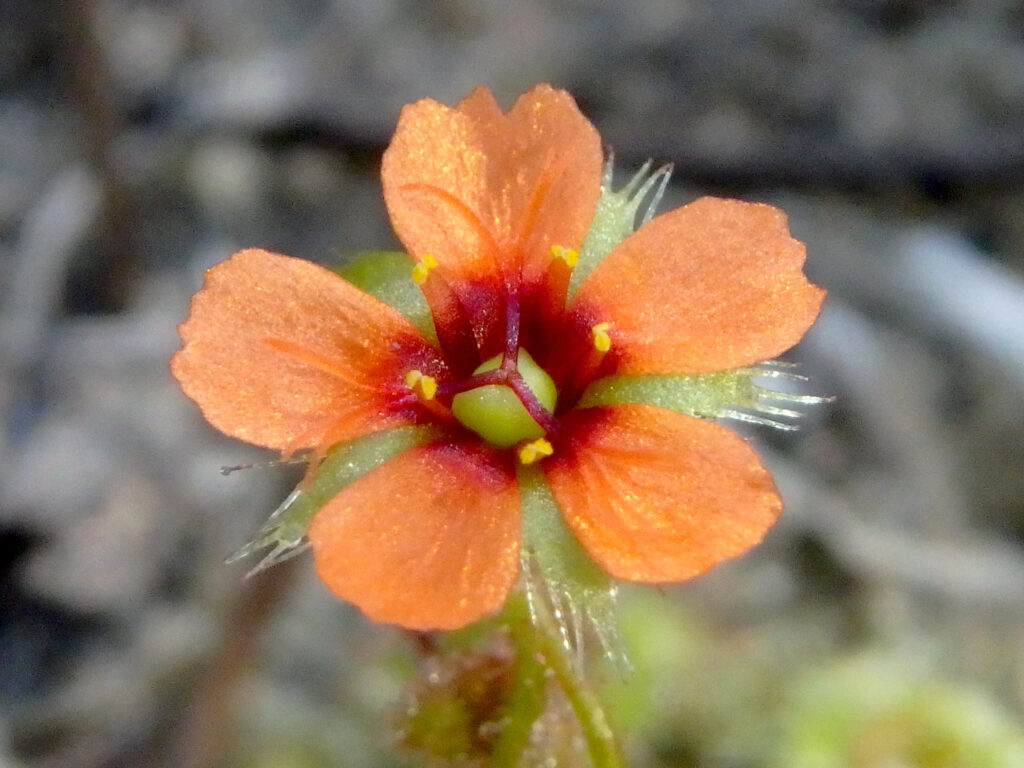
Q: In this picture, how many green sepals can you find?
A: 5